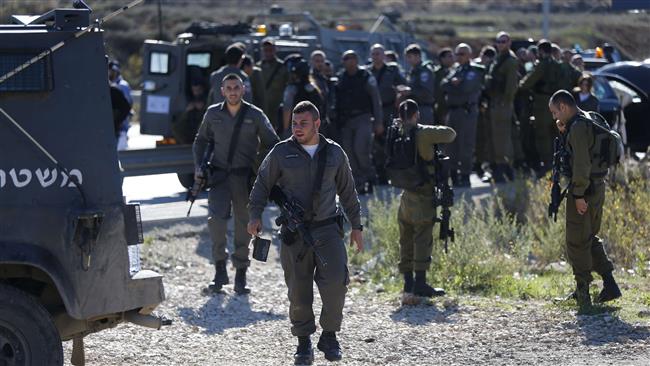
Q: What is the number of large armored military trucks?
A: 2